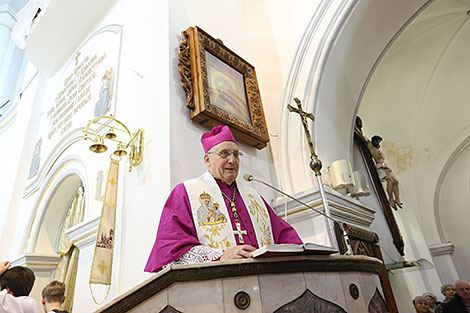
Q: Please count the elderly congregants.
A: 4